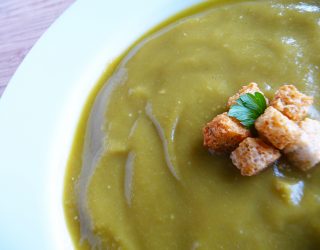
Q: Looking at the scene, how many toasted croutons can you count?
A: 6